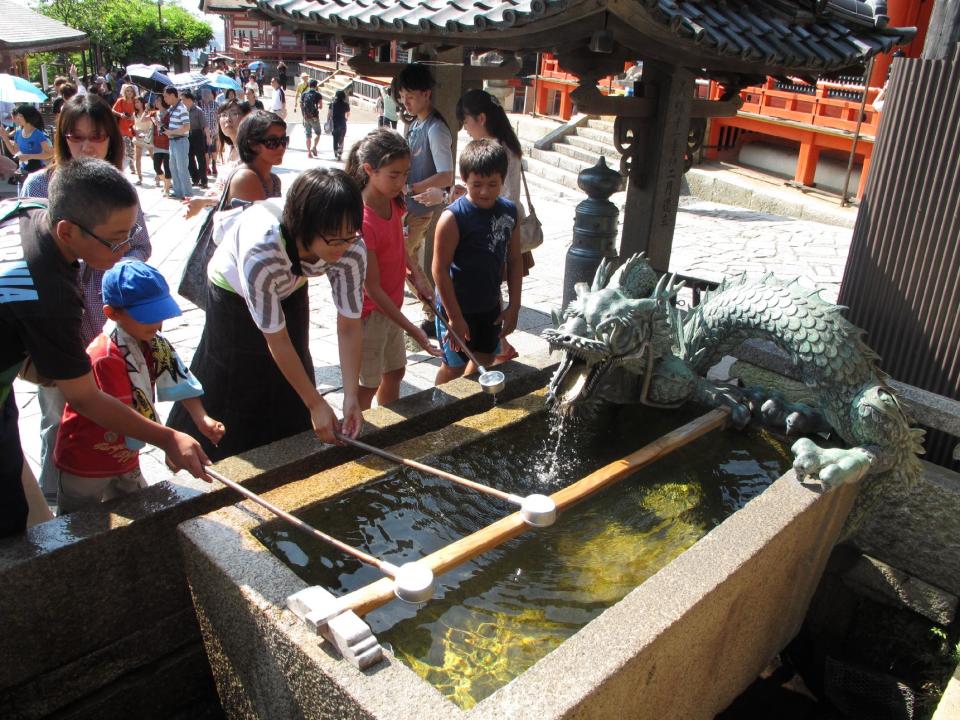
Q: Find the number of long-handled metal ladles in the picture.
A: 3